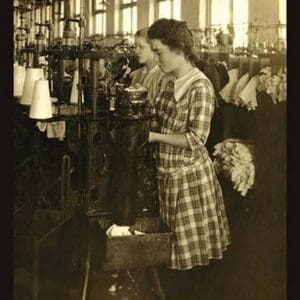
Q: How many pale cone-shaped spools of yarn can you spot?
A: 4